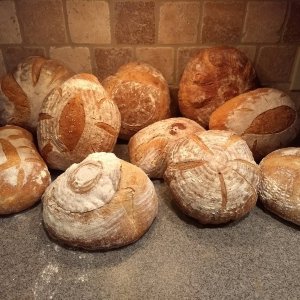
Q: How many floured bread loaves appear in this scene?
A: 10